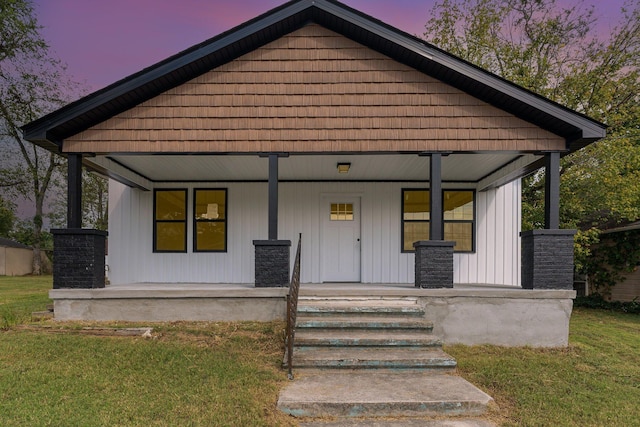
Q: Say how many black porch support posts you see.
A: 4